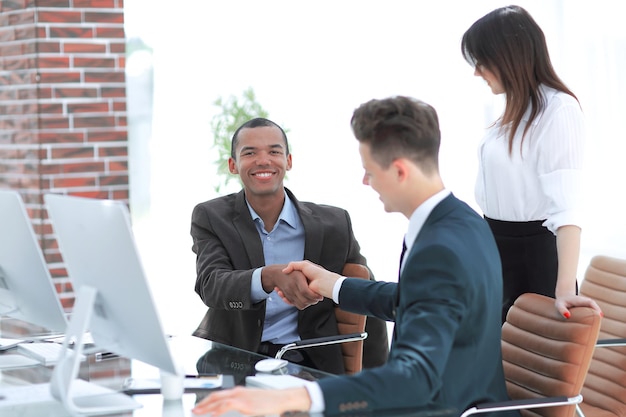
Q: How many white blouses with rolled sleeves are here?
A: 1